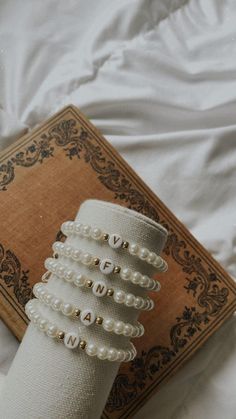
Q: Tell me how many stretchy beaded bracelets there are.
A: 5